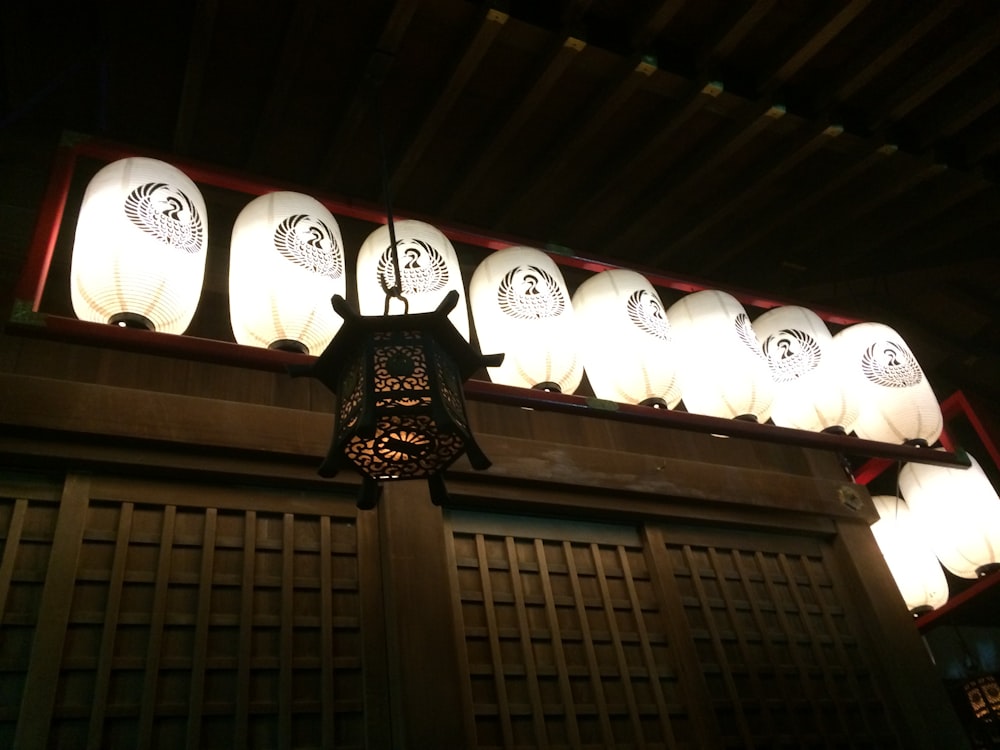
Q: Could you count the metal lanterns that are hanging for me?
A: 2